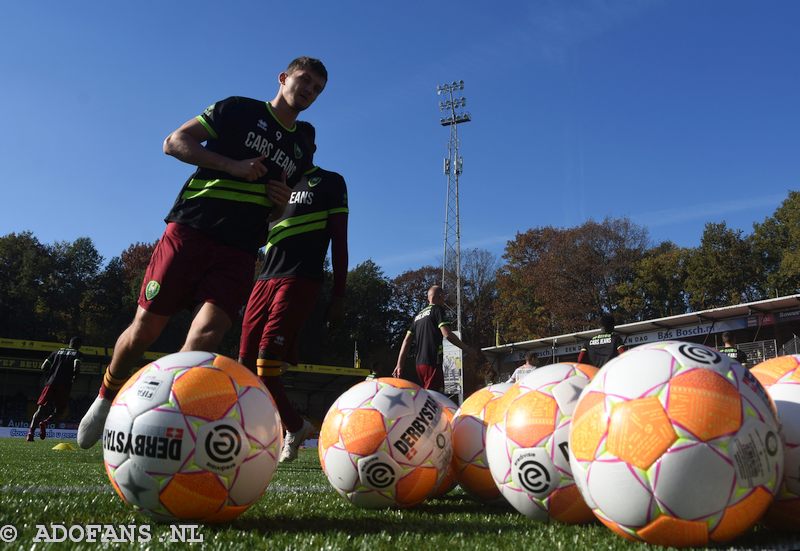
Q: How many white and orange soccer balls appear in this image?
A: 7